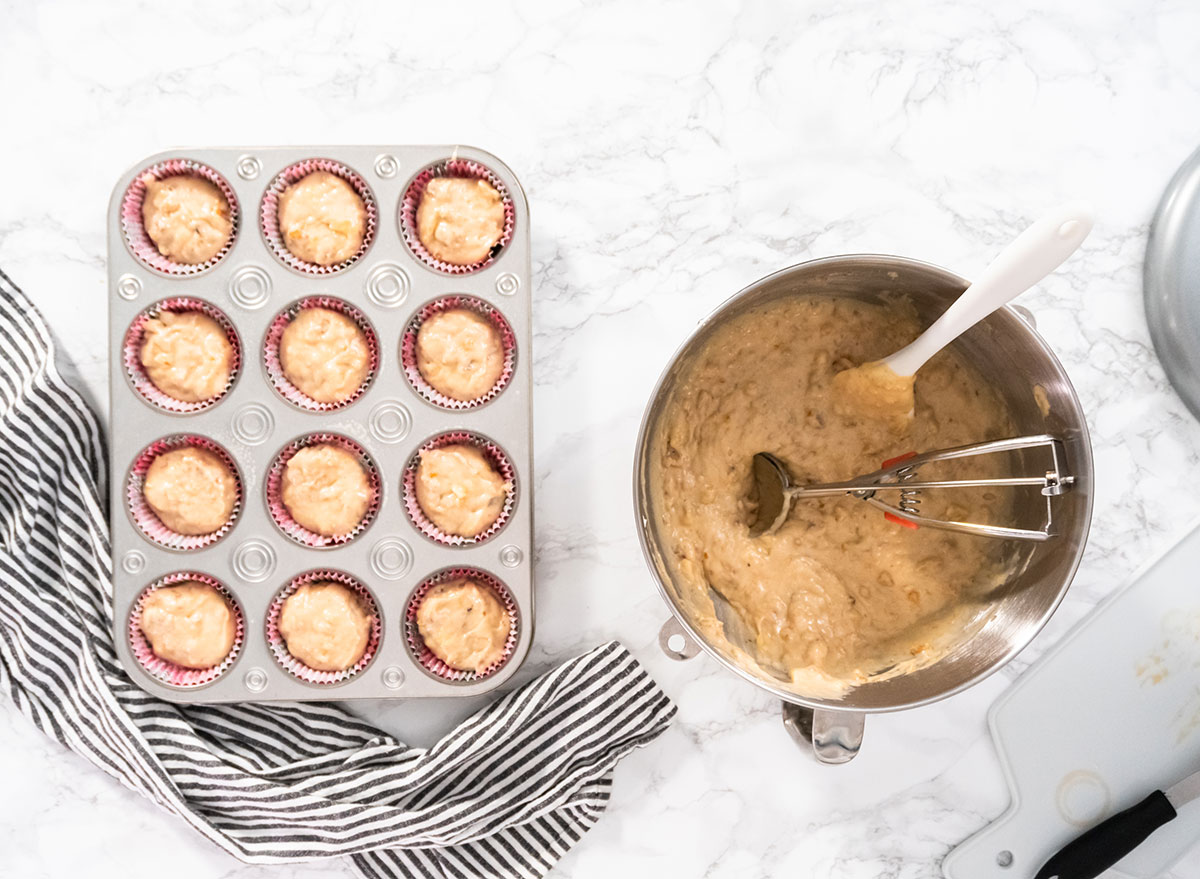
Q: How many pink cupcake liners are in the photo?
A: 12